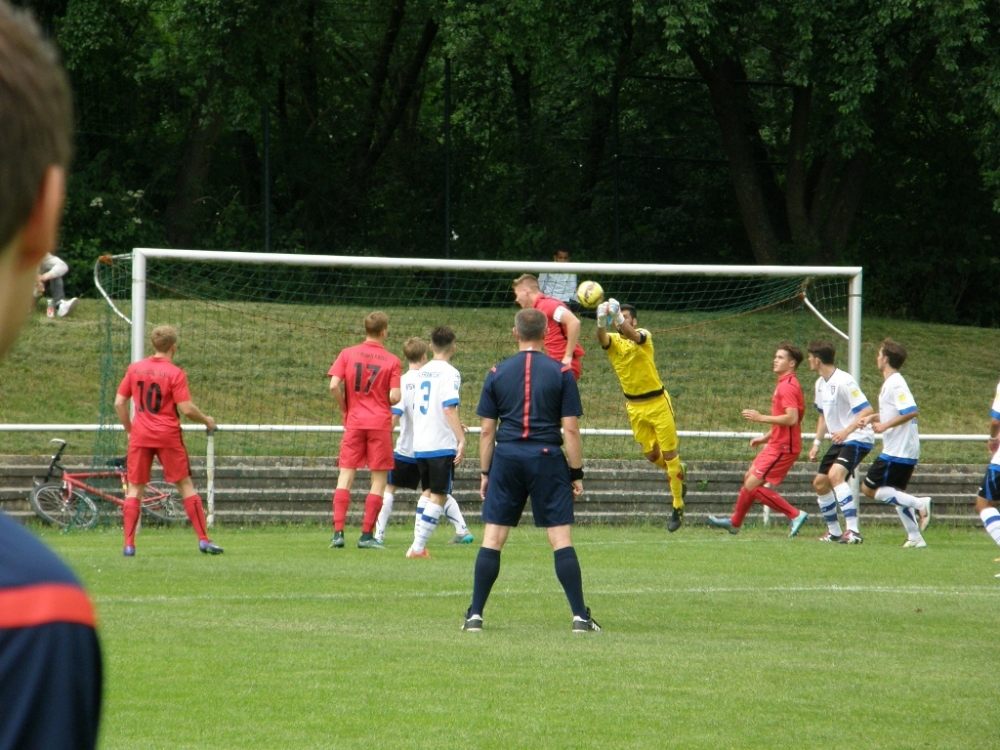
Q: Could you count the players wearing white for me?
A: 5